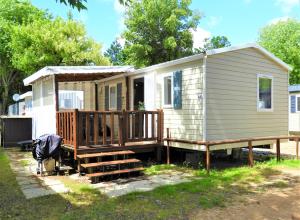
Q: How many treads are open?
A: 3